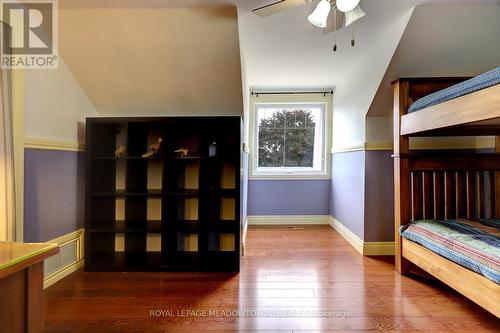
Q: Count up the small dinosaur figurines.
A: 3